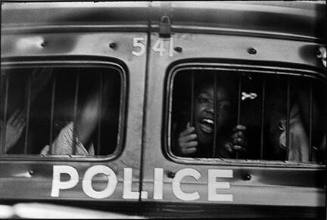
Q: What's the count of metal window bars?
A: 11